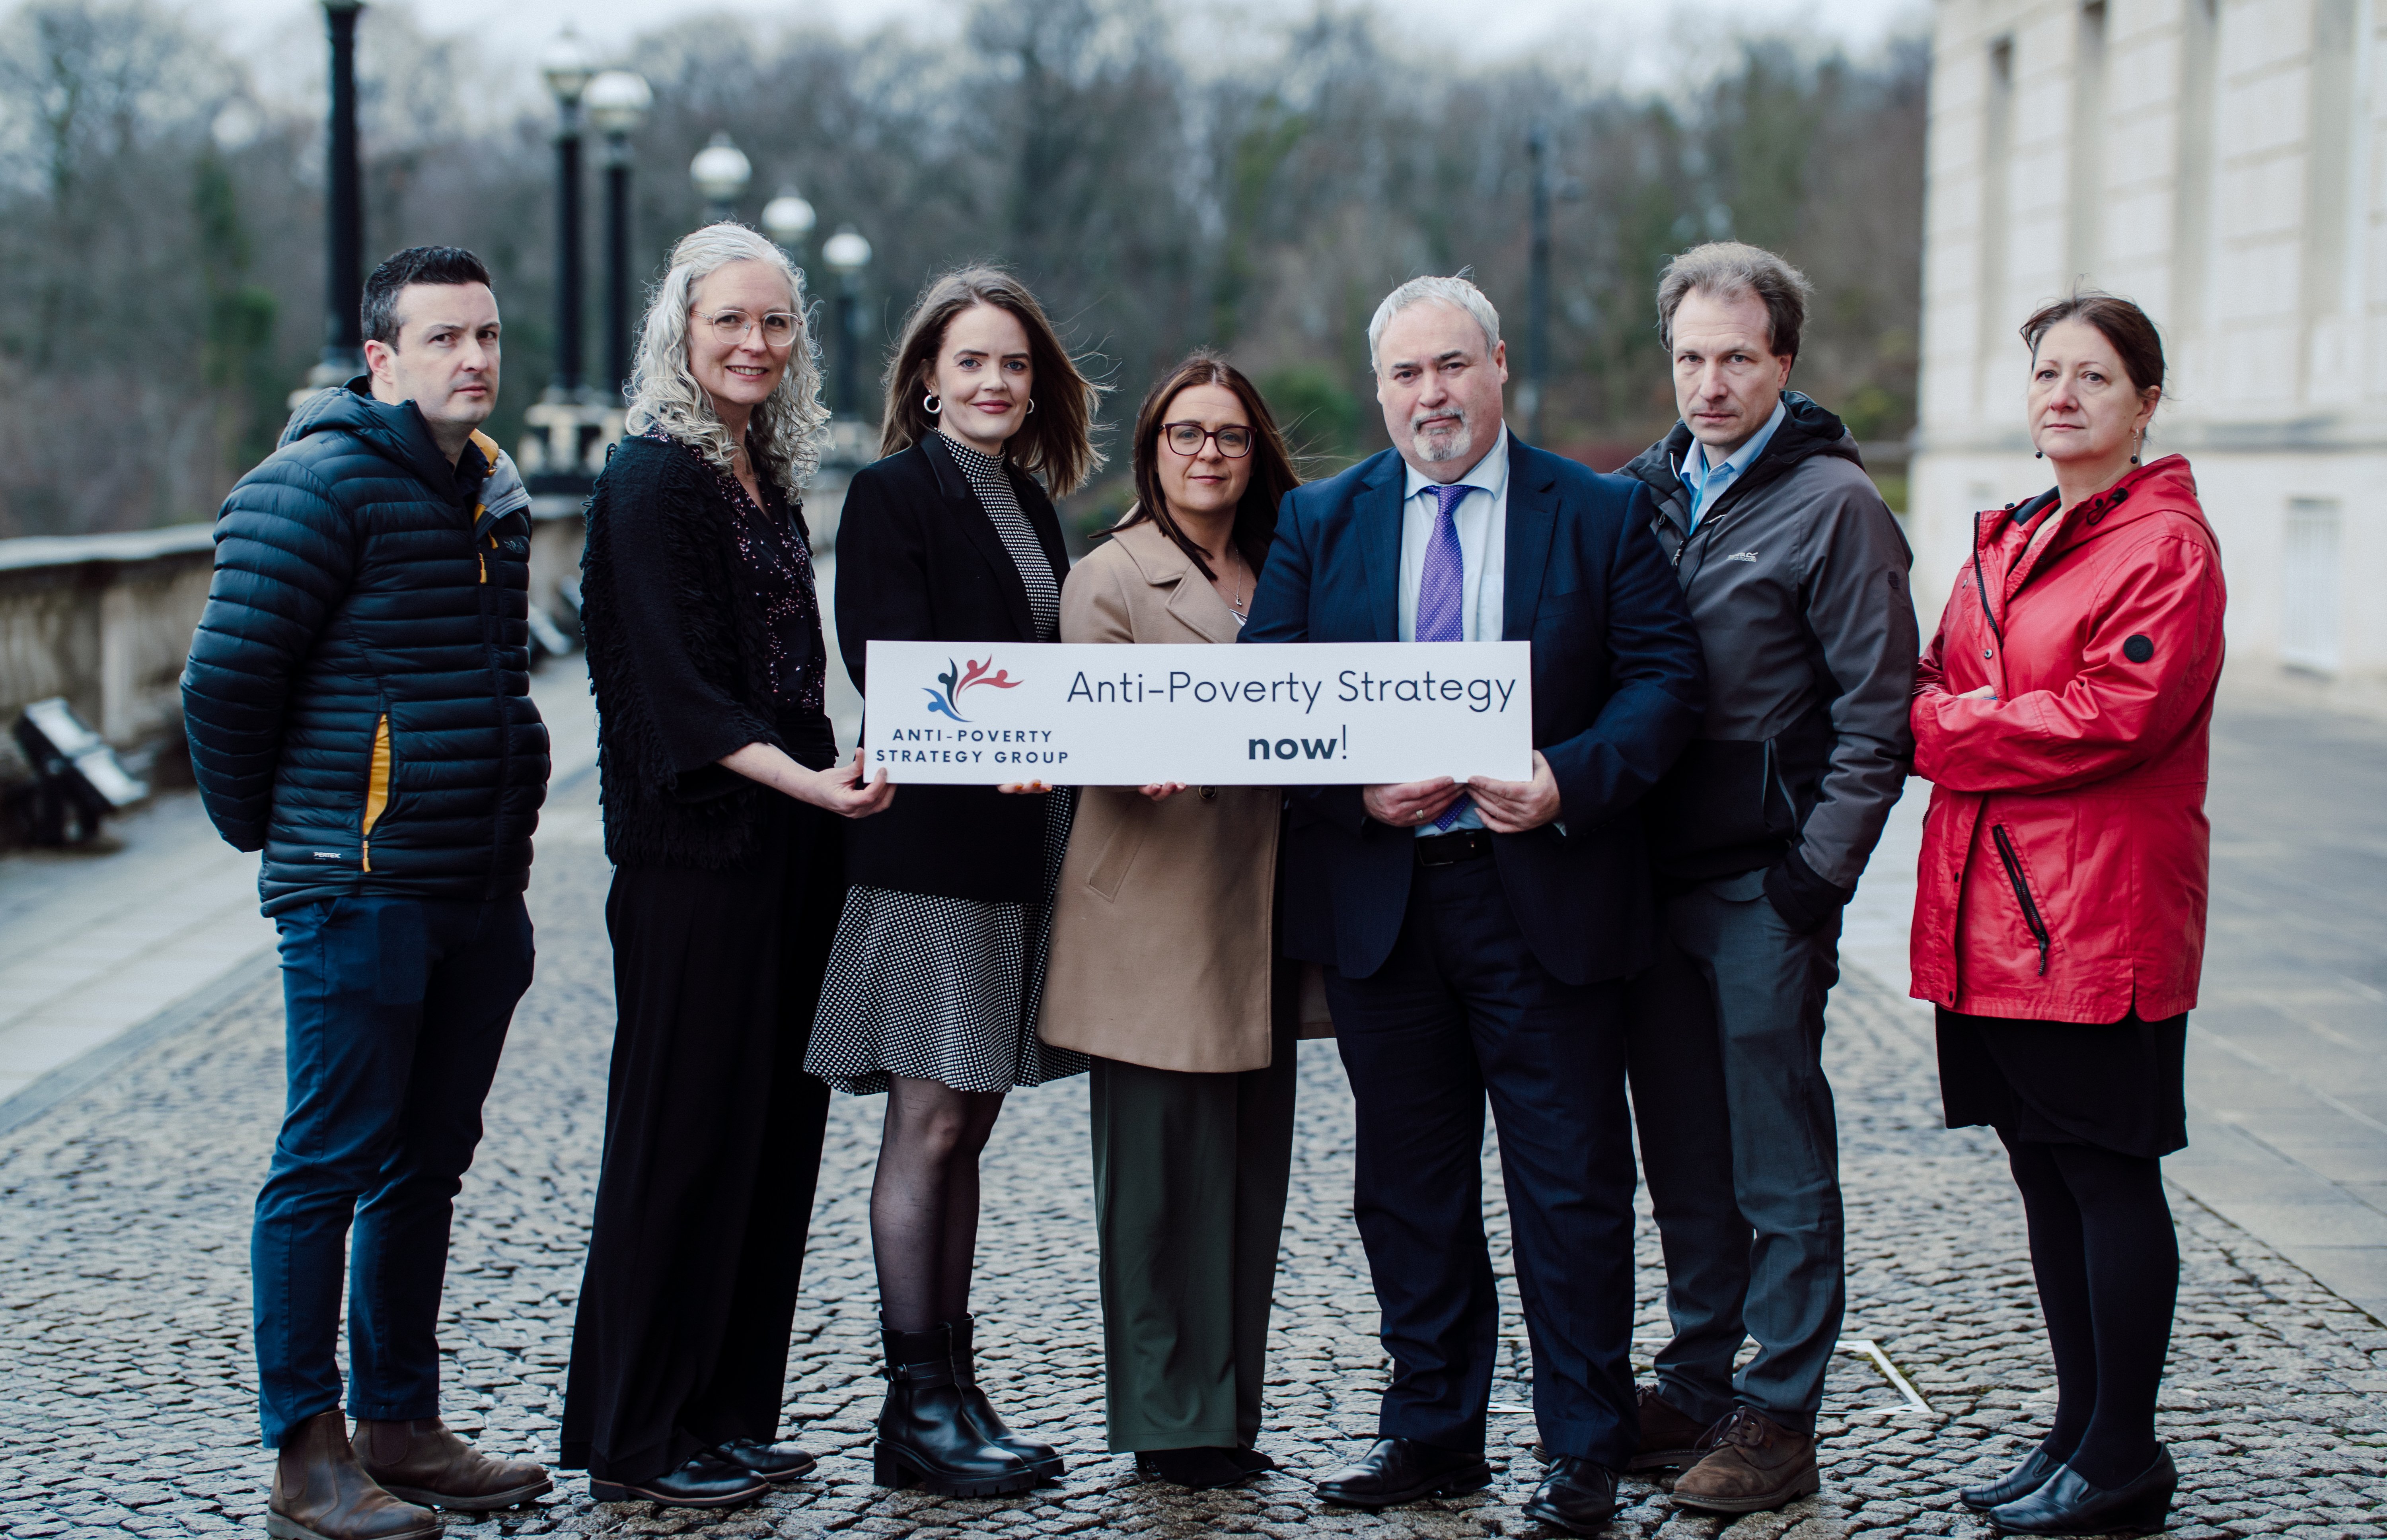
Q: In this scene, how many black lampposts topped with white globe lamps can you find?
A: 5